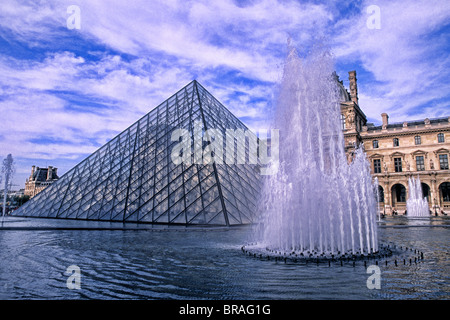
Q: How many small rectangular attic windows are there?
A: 4